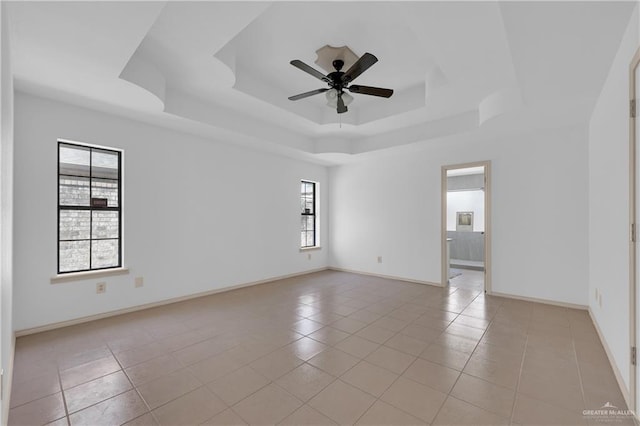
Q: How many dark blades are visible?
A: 5